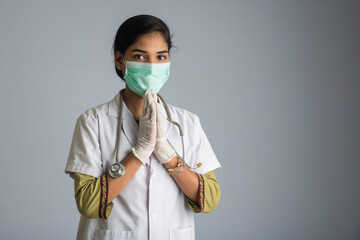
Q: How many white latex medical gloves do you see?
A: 2